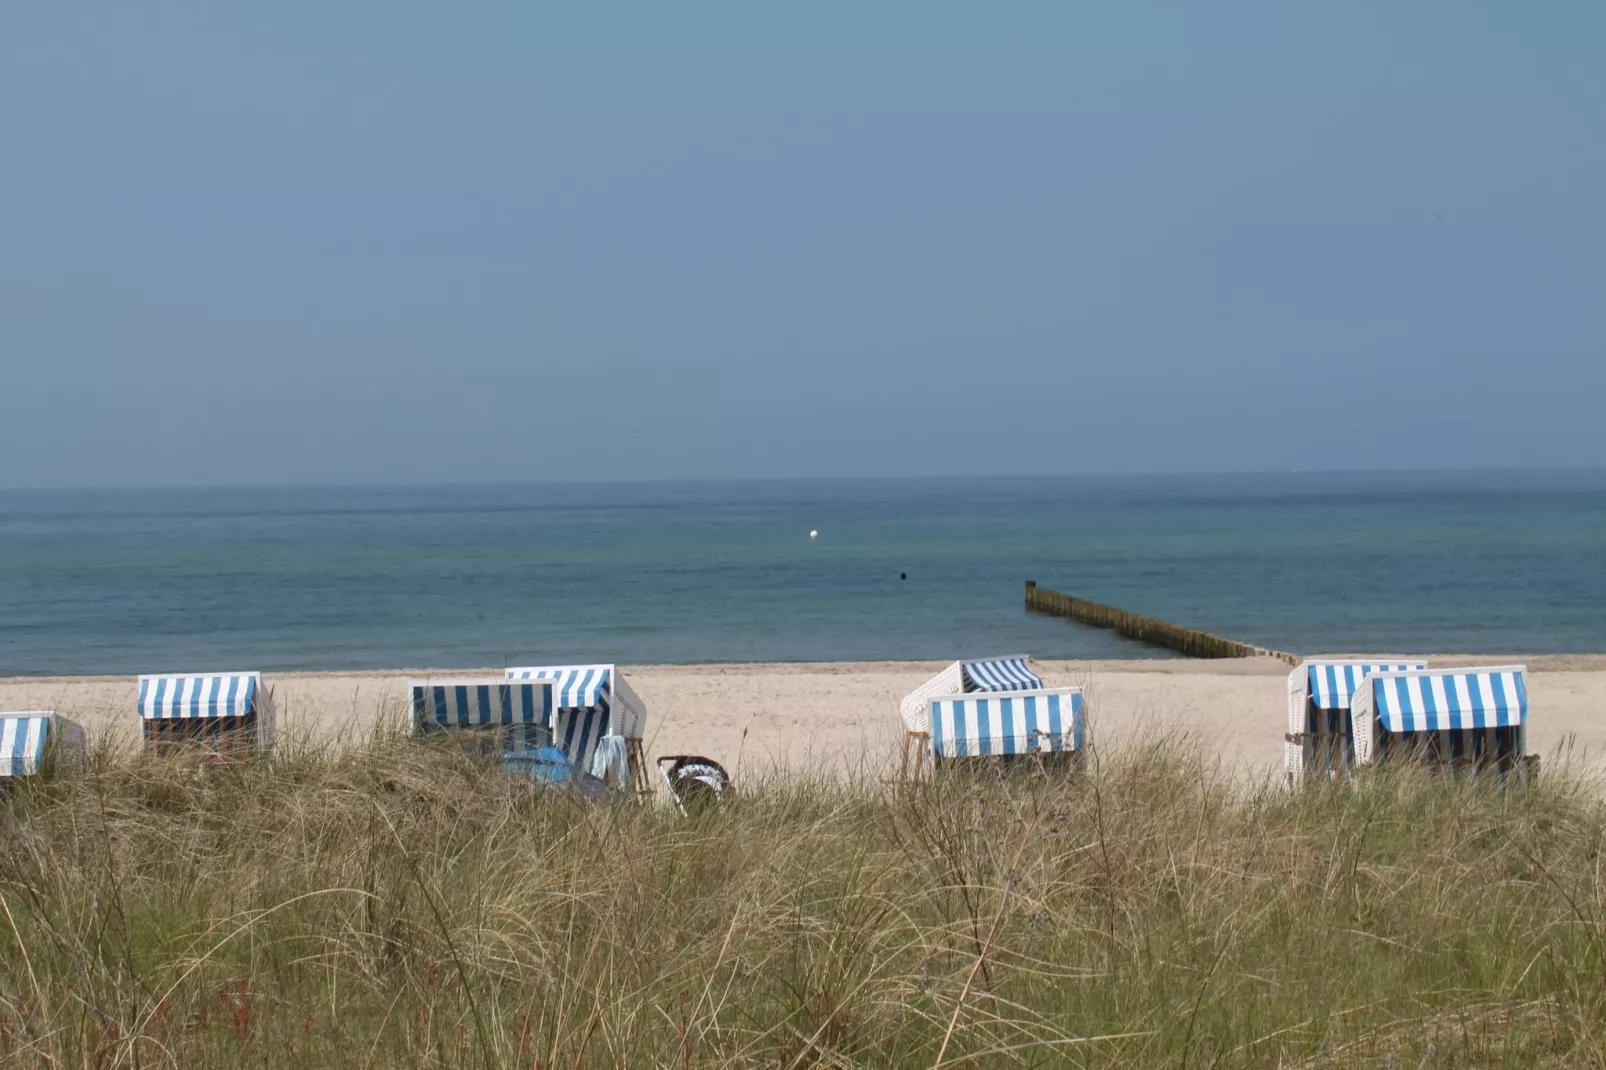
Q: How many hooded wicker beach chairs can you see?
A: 8